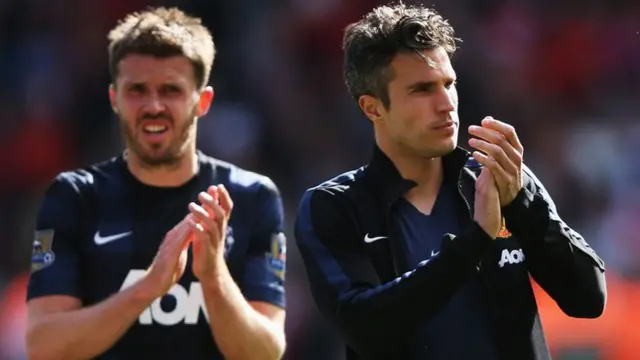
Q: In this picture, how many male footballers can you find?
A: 2